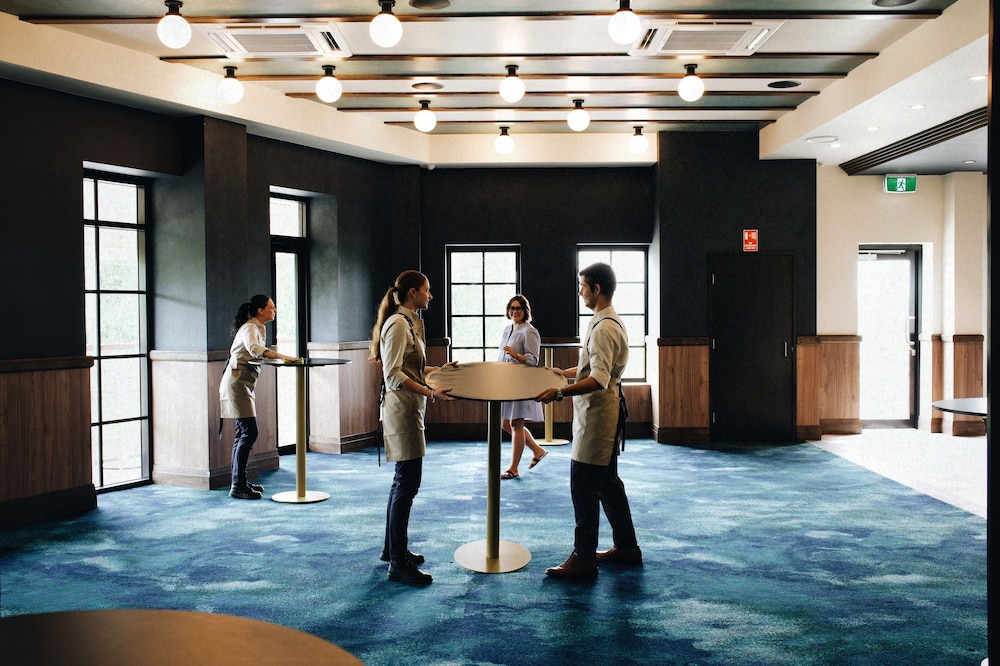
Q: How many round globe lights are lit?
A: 11